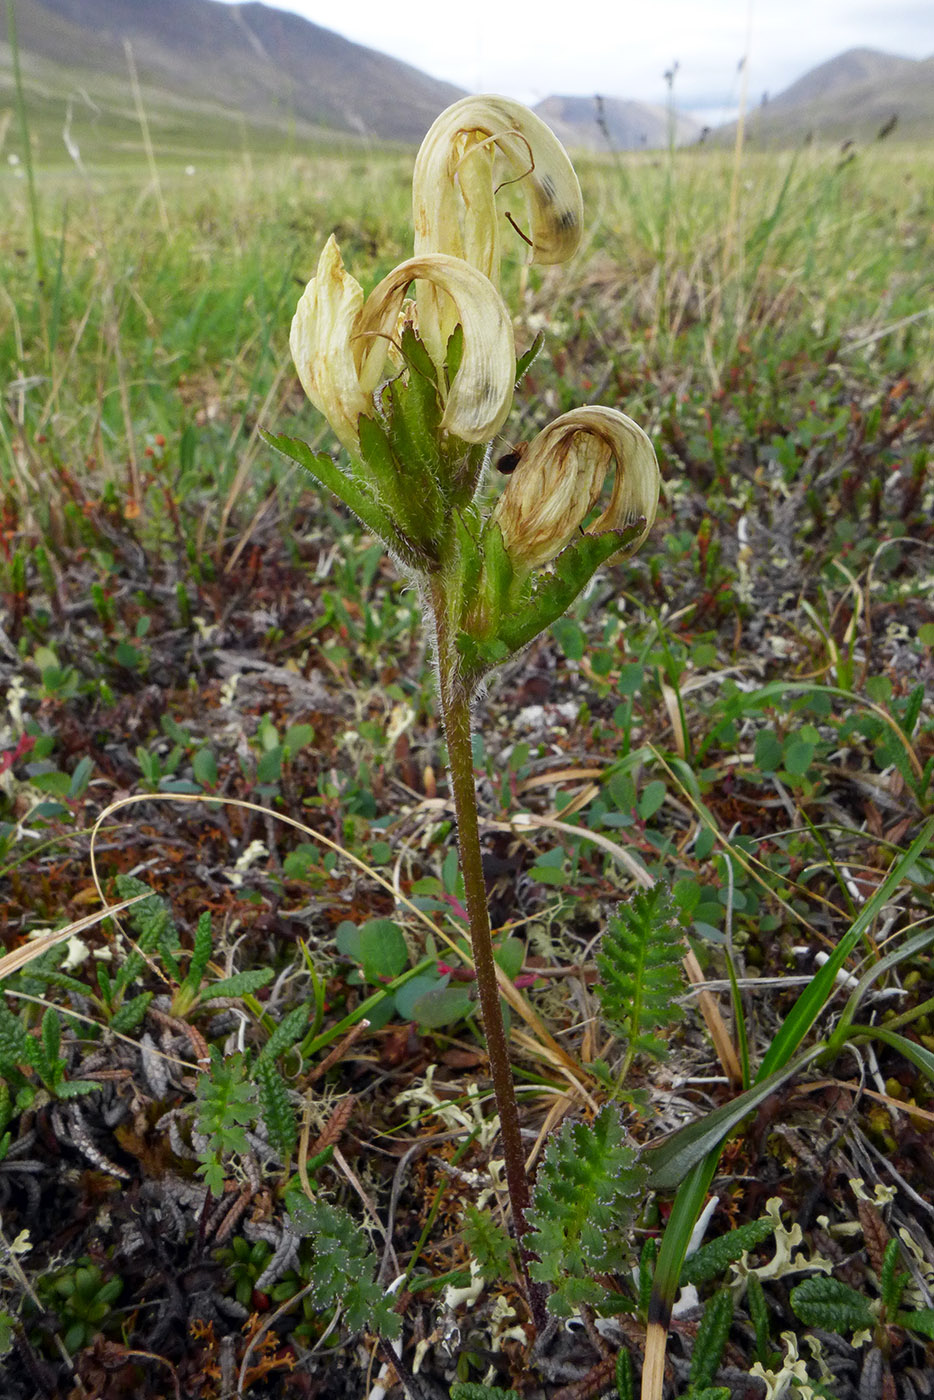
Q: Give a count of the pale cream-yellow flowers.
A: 3